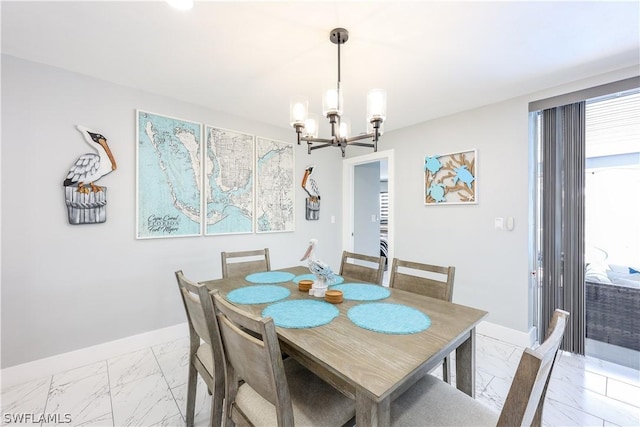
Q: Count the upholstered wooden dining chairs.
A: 6